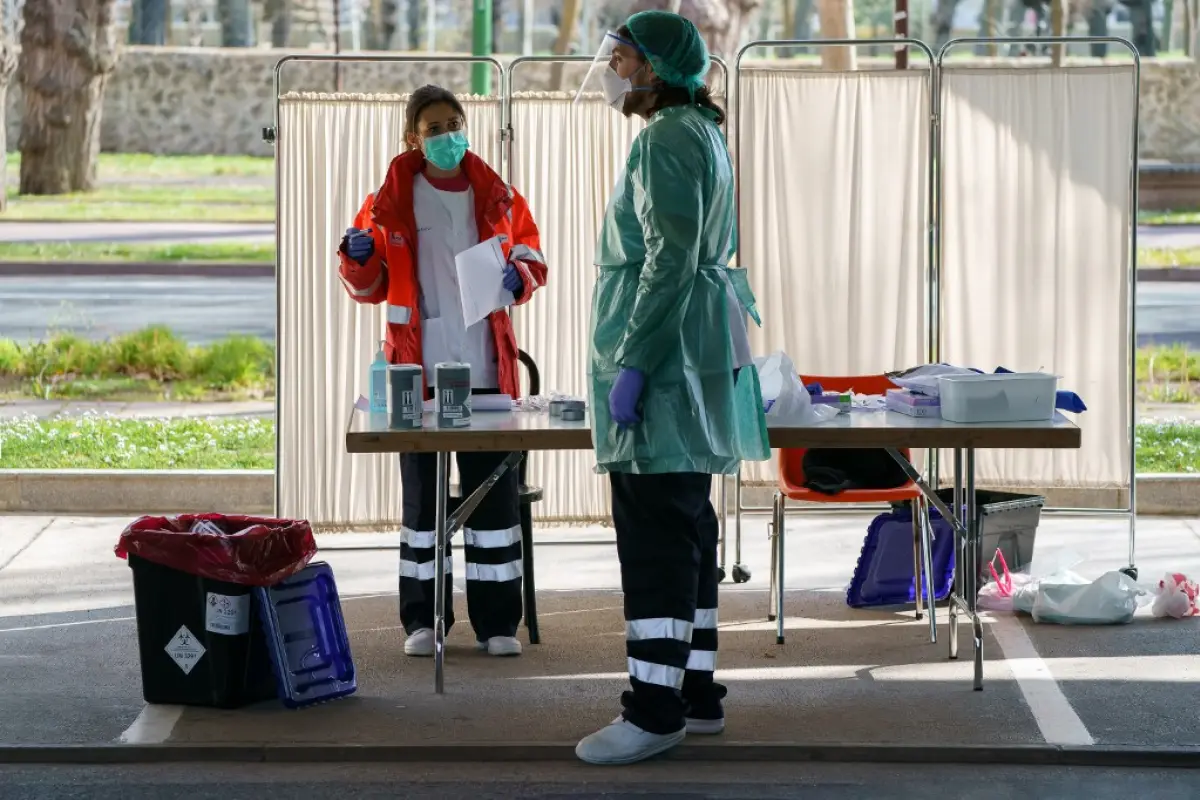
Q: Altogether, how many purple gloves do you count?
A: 3